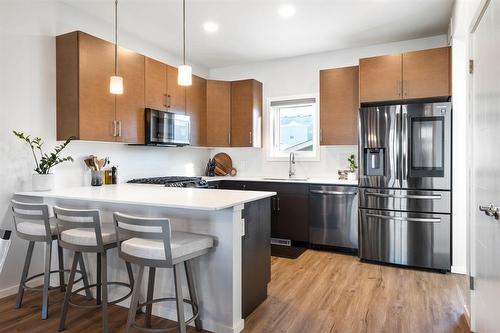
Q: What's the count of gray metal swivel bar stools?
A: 3